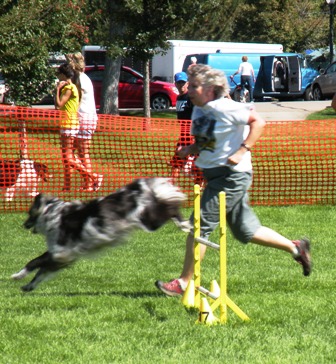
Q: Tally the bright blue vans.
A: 1